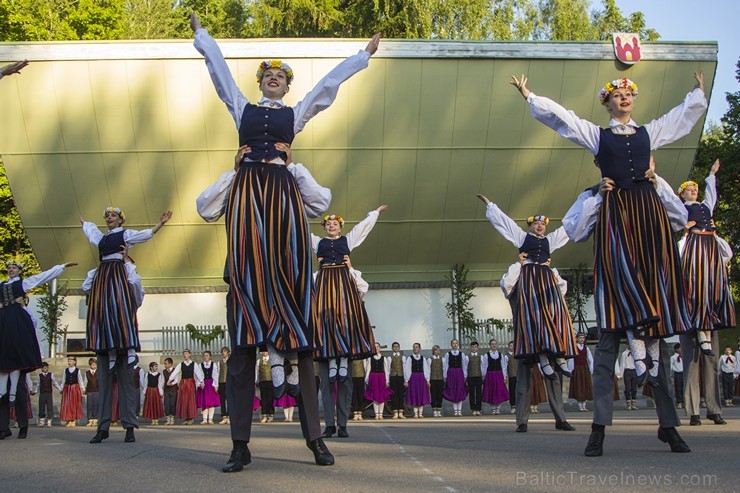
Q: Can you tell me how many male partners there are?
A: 7